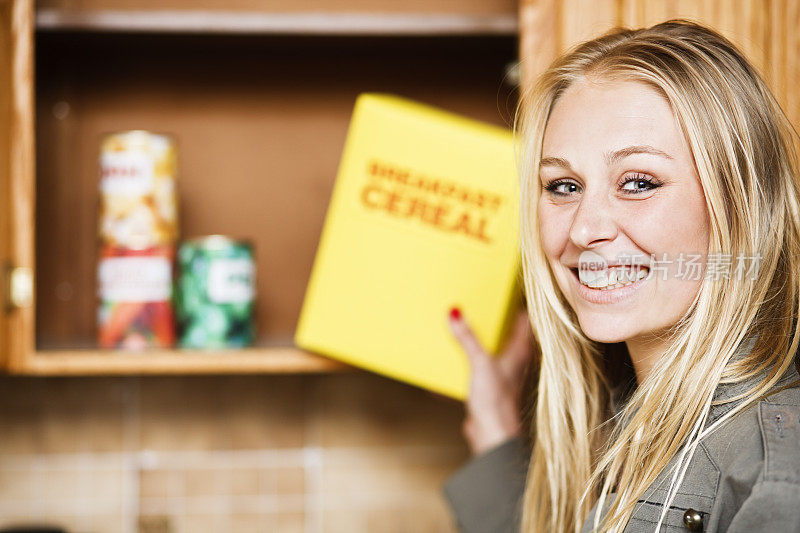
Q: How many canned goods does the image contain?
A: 3